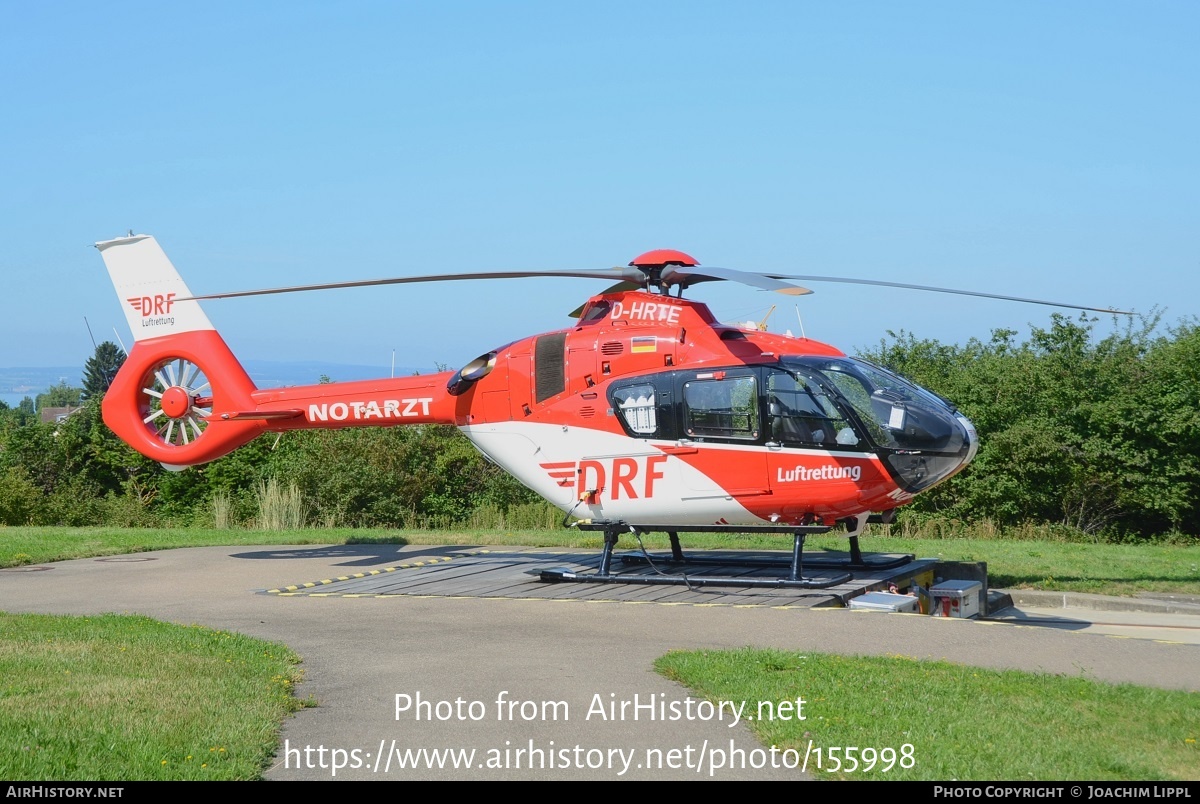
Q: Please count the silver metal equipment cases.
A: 2